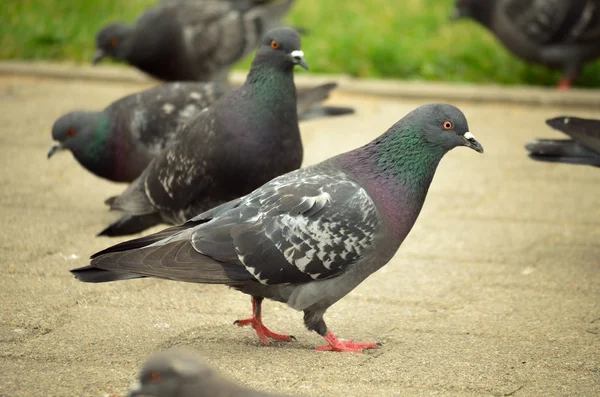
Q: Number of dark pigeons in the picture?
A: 7